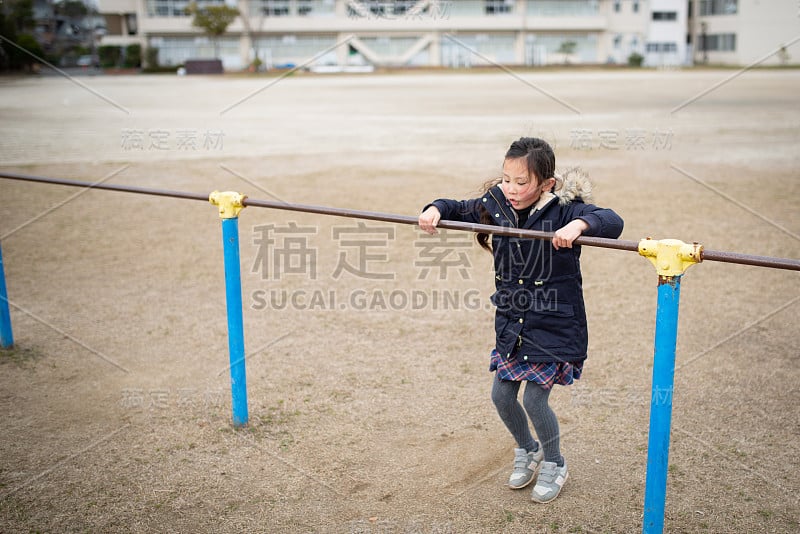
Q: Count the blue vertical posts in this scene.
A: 3